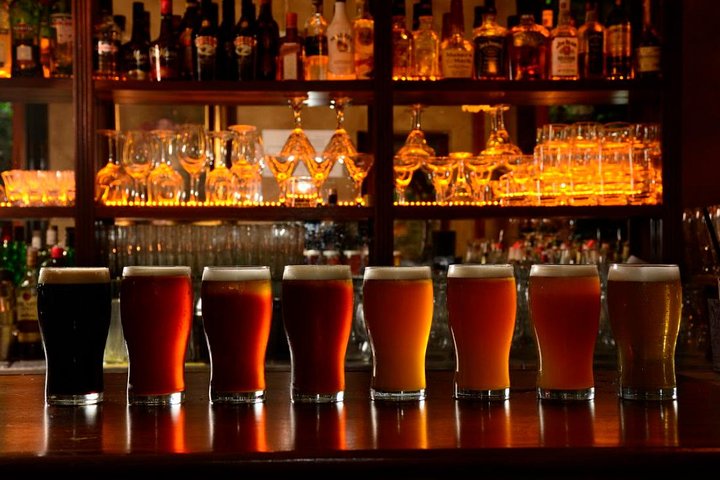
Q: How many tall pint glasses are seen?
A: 8